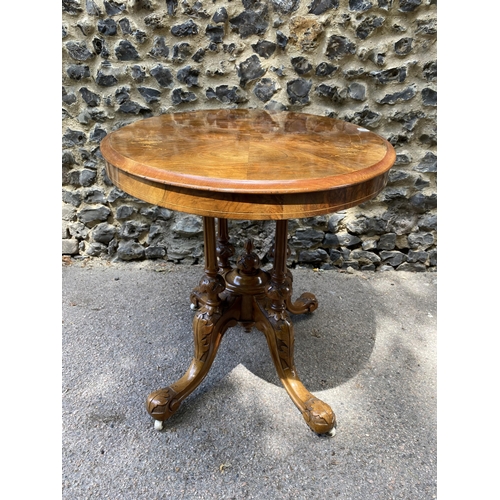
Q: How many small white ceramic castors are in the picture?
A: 3